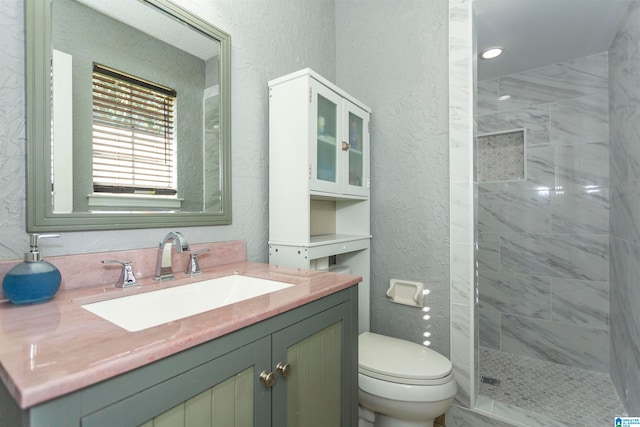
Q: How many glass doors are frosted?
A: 2